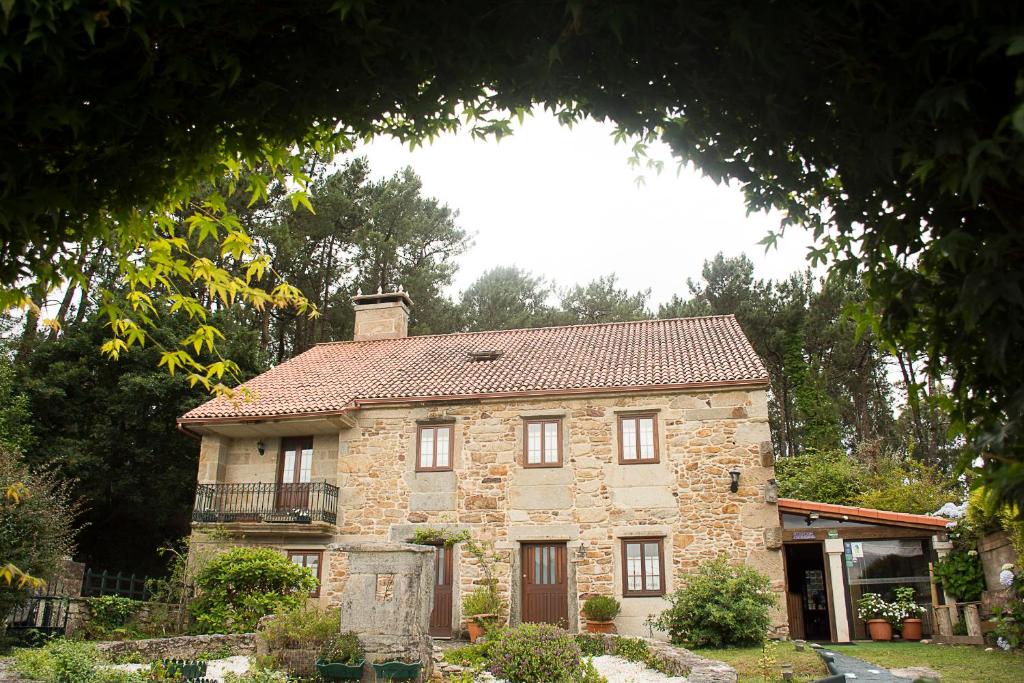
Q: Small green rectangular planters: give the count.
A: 2